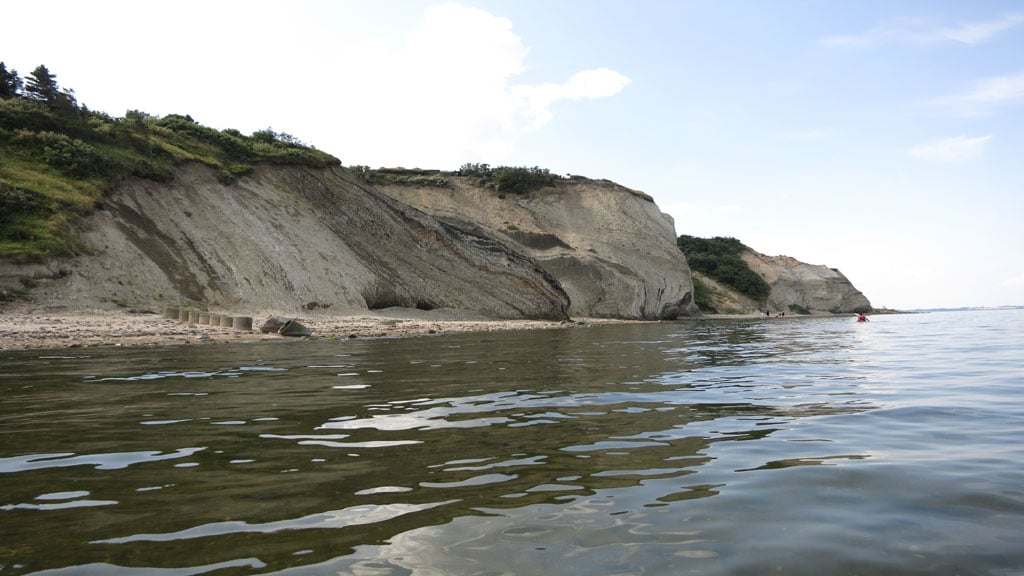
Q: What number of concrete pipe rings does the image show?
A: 7